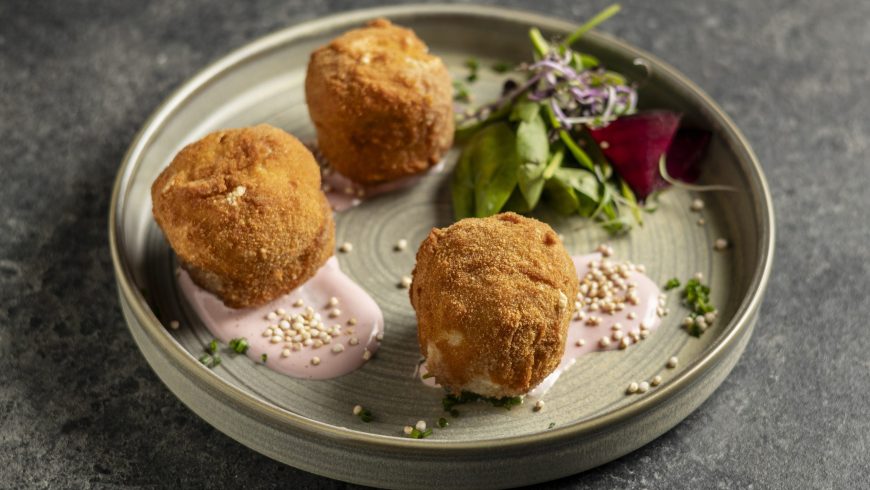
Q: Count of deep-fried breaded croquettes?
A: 3